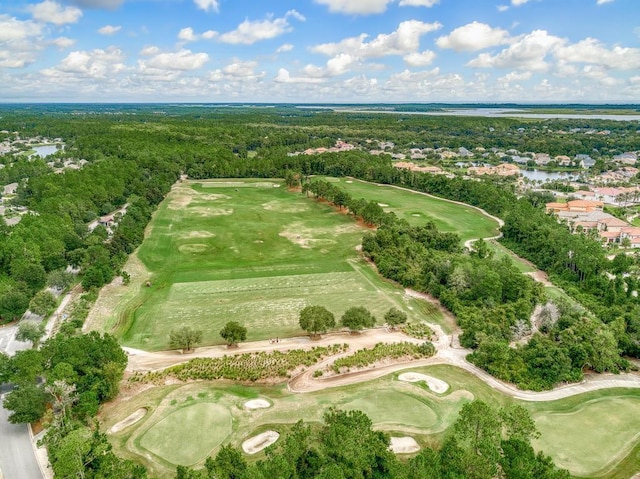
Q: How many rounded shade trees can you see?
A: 5